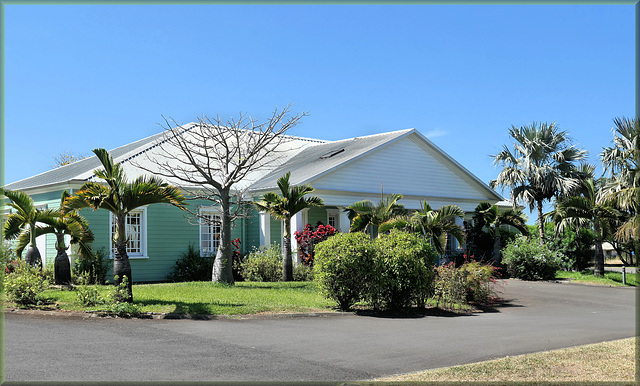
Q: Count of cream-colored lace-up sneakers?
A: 0